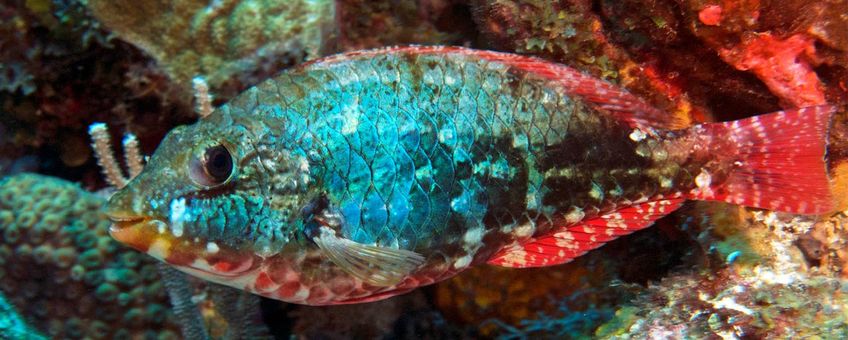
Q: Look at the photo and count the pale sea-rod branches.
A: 3